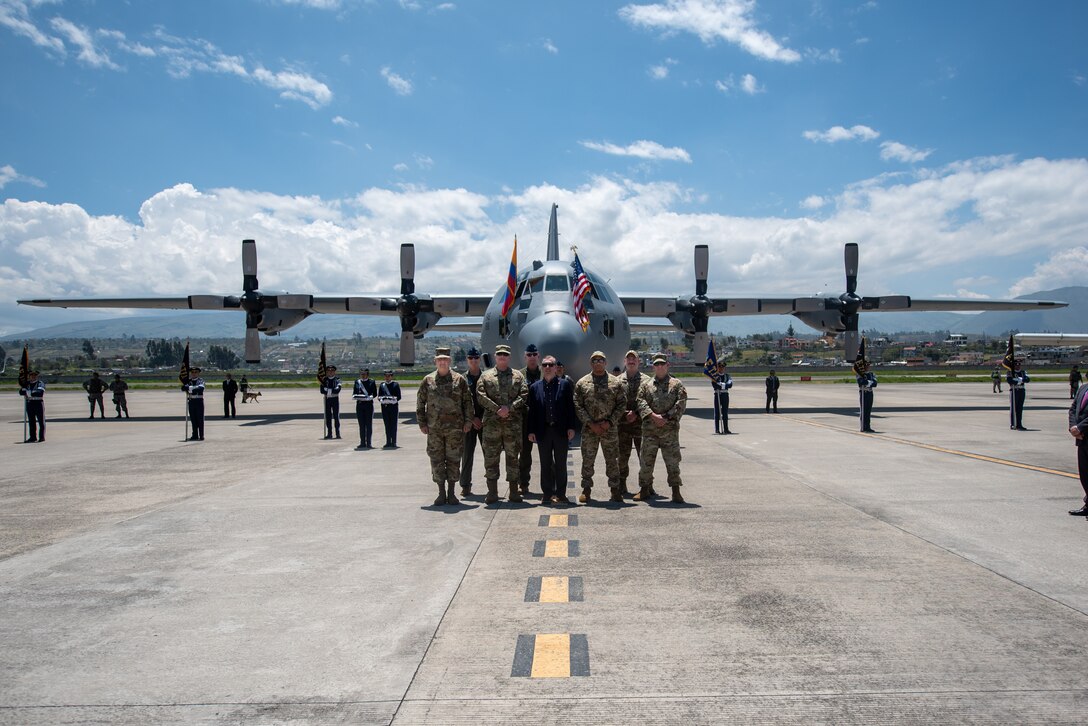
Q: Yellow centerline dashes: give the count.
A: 4